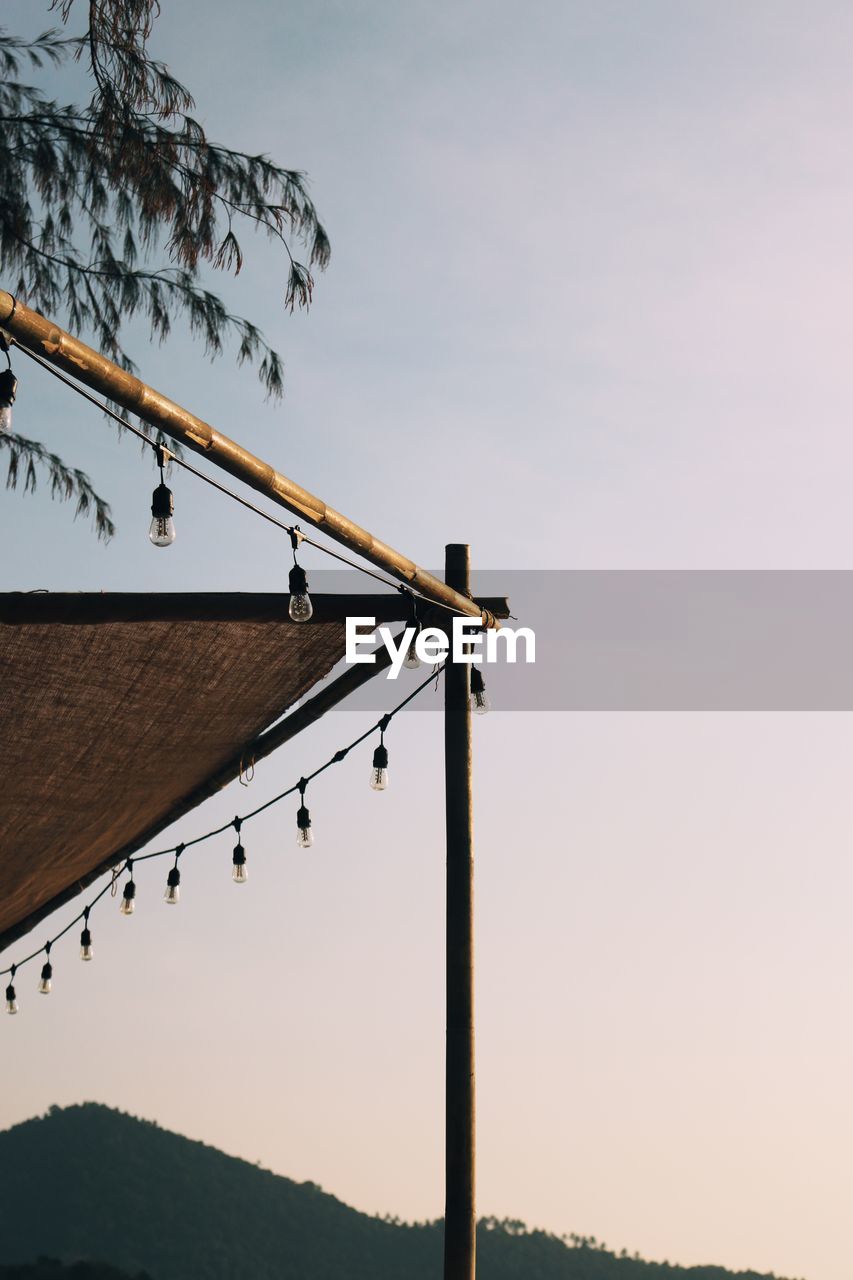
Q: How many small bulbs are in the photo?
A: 13